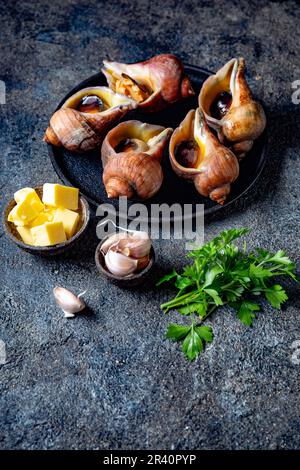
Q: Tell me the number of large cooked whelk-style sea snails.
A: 5